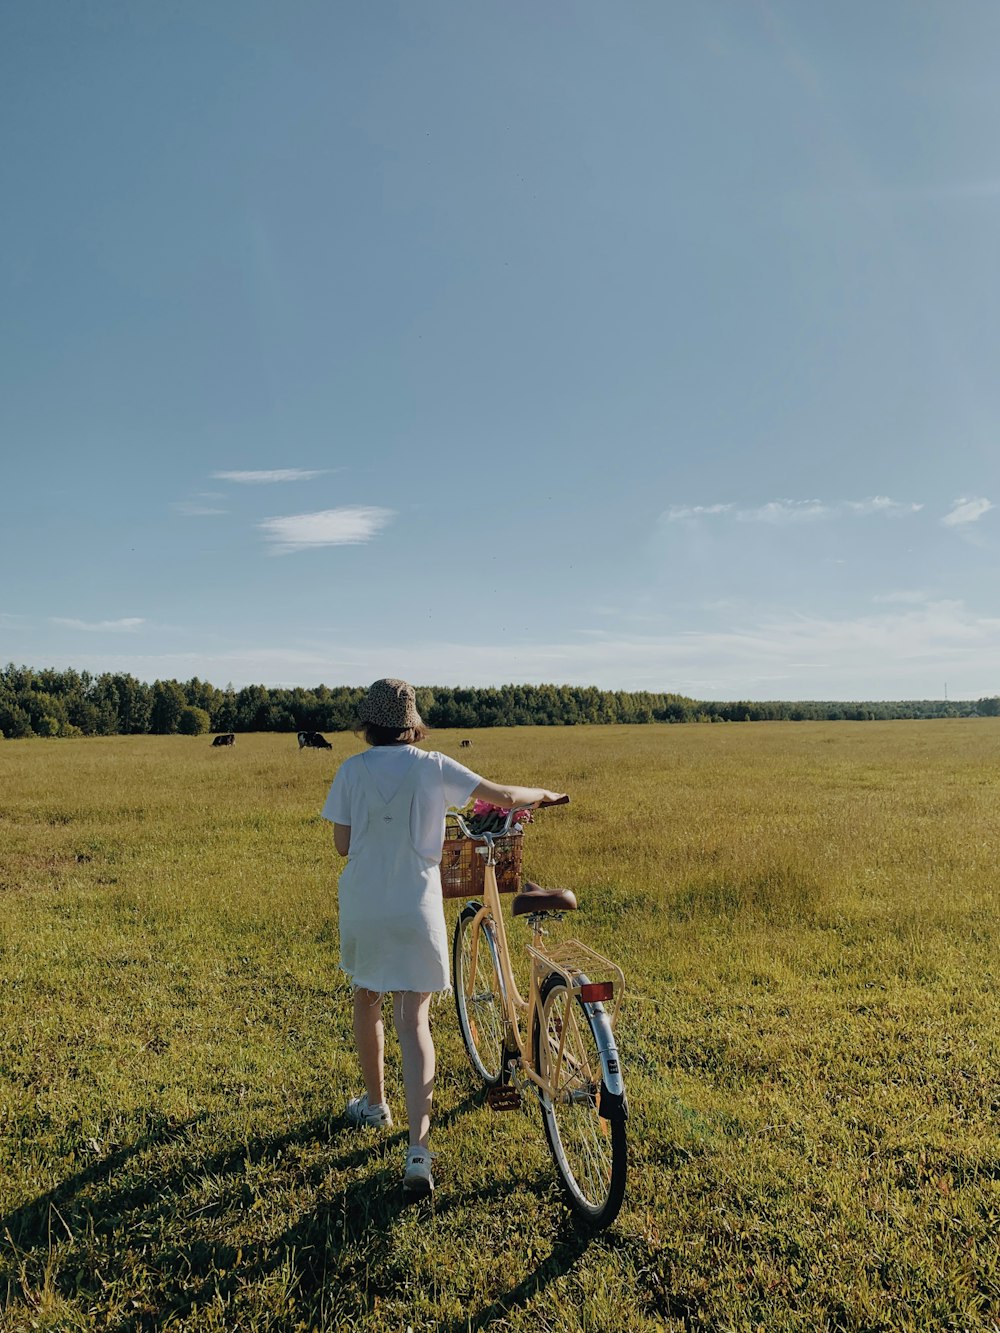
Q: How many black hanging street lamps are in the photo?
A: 0